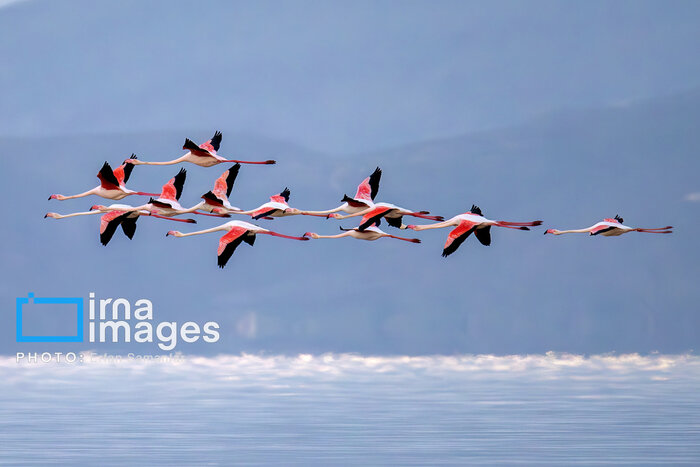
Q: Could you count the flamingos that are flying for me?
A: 12